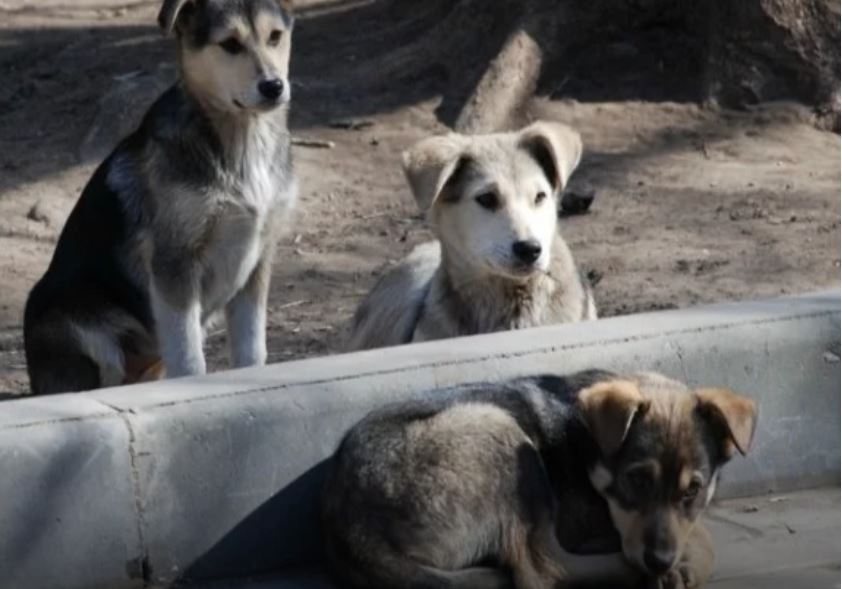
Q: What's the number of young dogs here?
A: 3